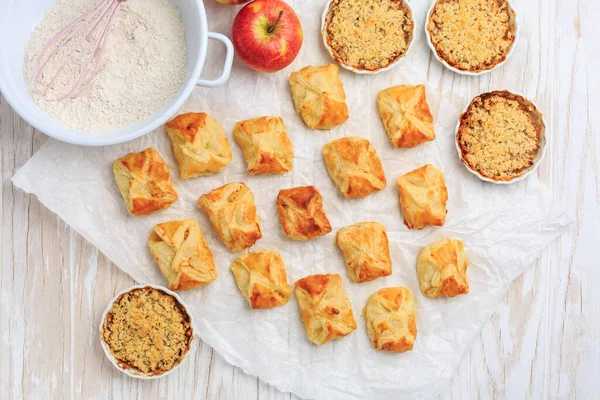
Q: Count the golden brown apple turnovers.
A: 15